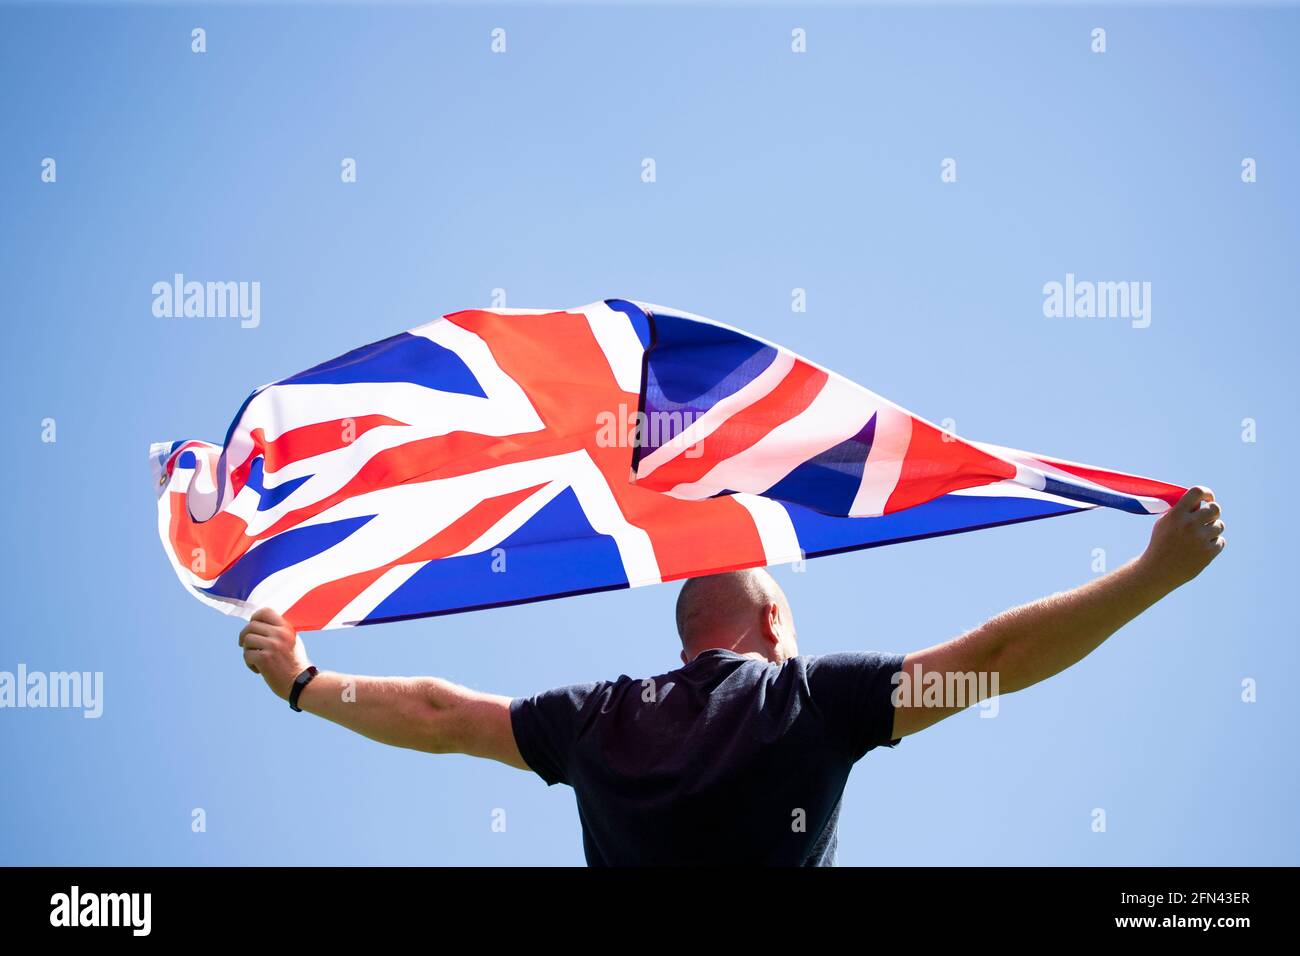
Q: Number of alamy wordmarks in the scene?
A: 6